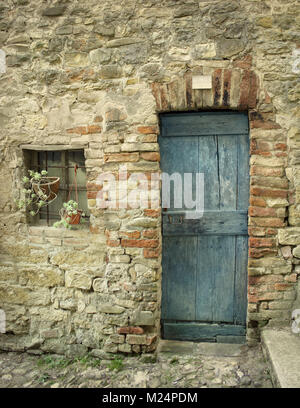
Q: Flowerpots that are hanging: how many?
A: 2